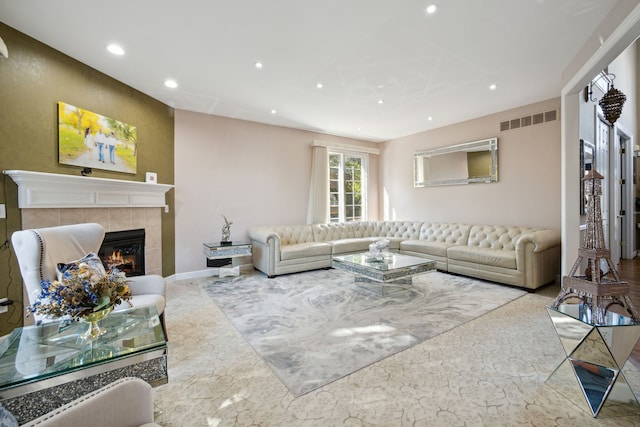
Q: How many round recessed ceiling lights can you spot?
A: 10